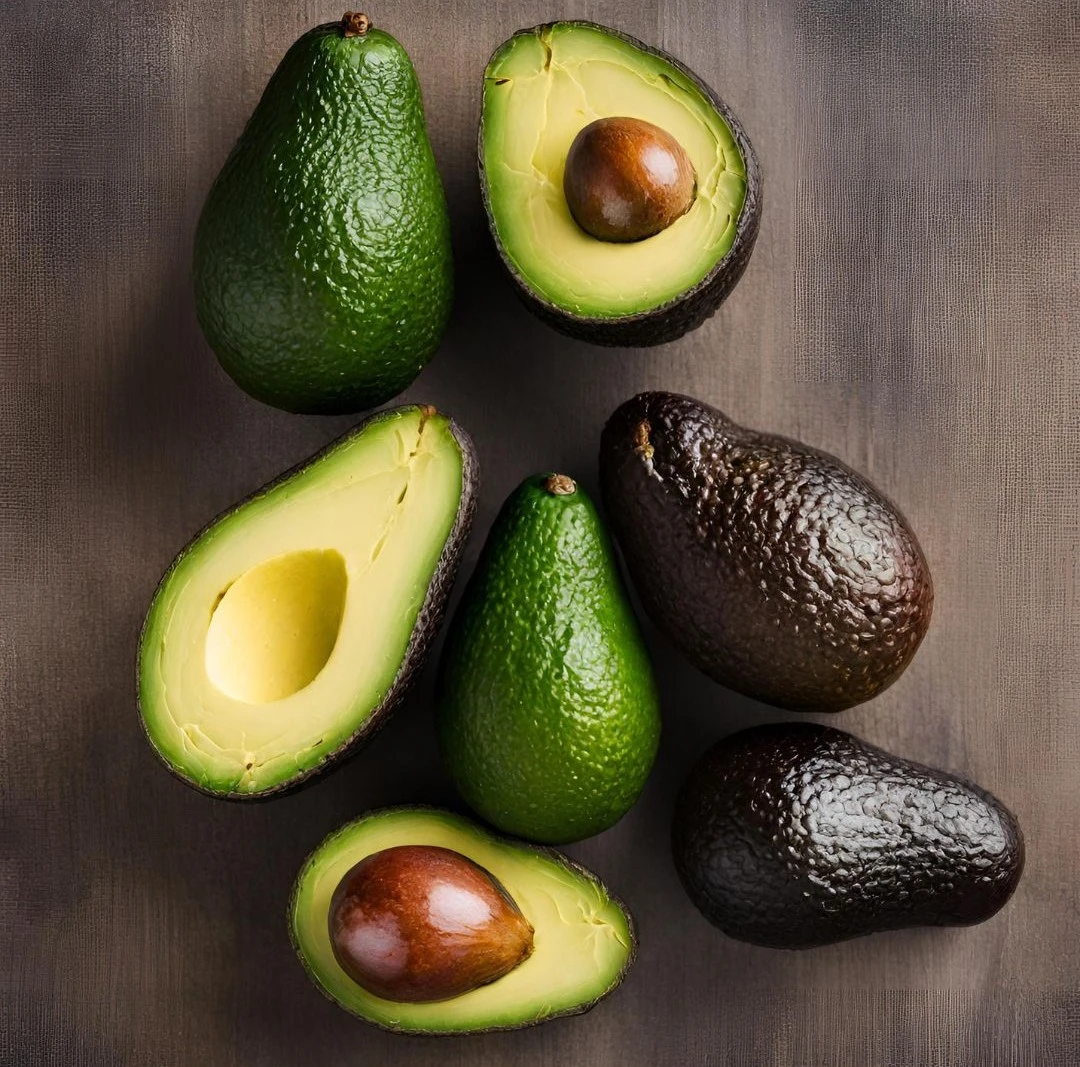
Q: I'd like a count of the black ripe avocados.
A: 2